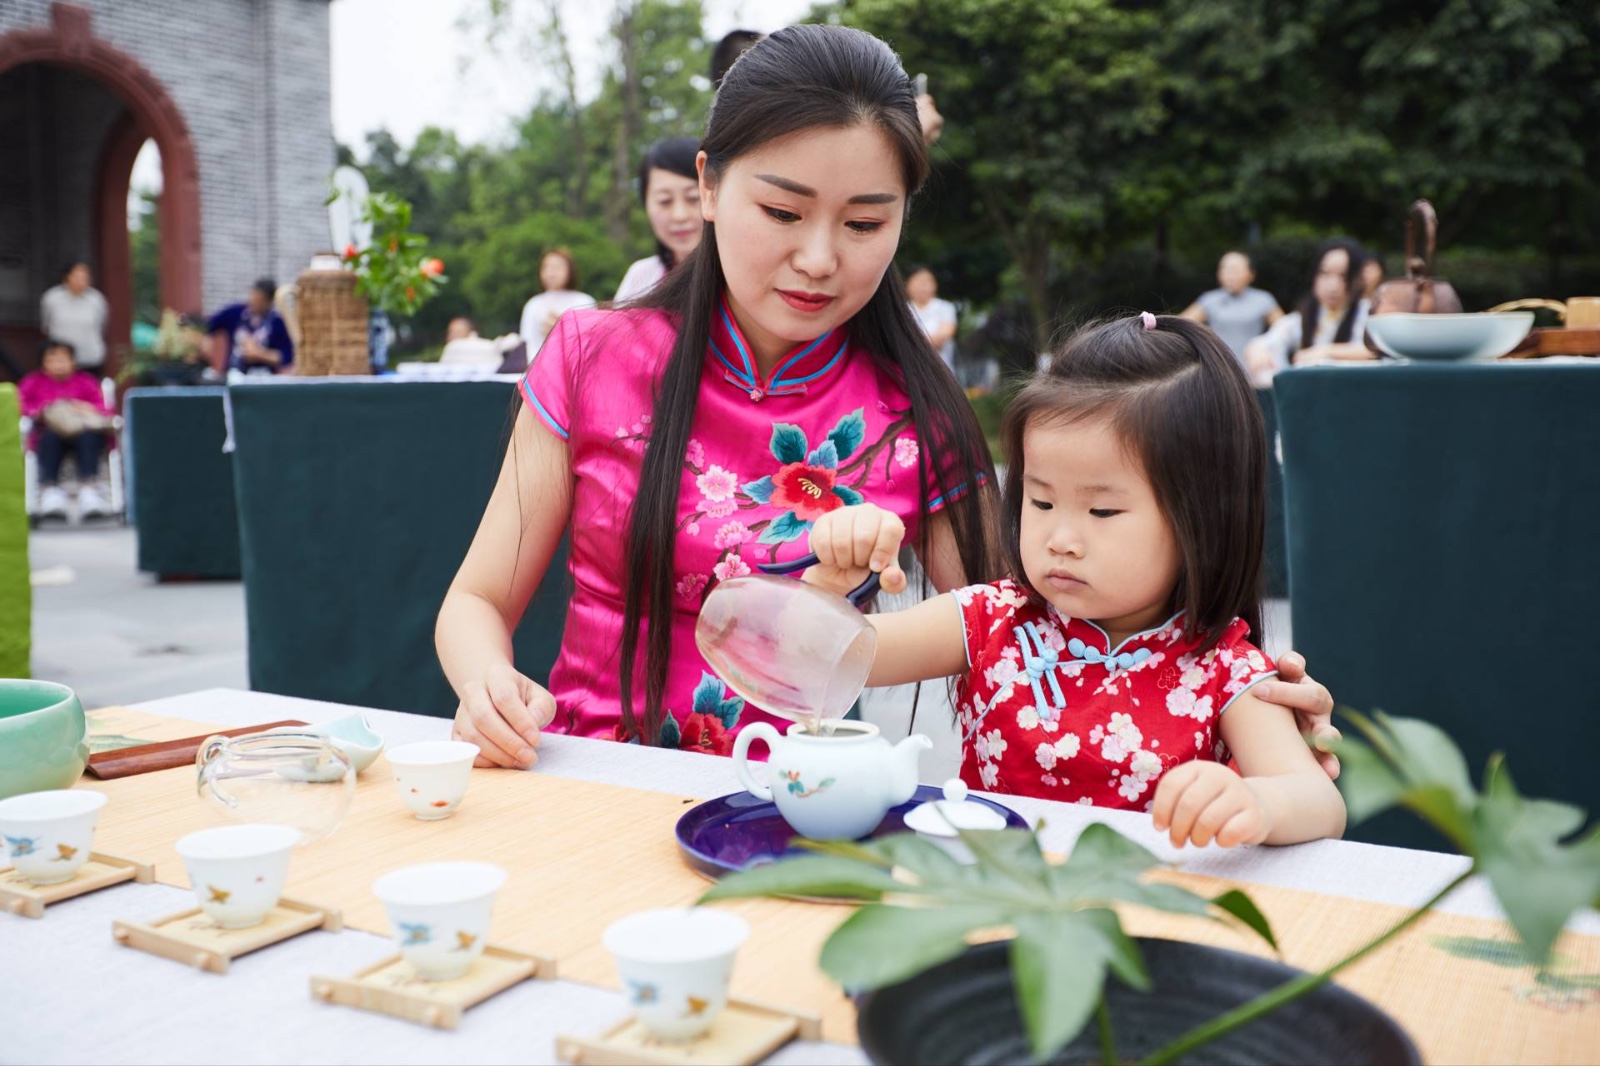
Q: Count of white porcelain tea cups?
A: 5